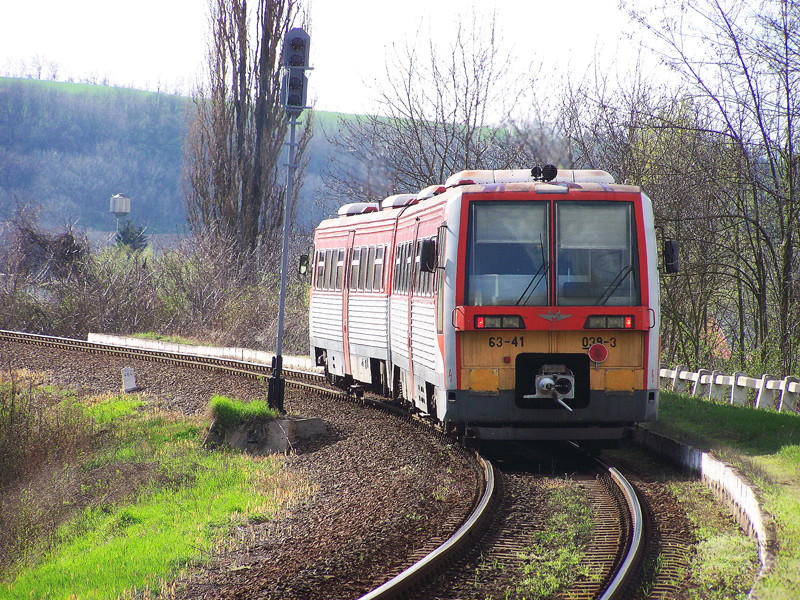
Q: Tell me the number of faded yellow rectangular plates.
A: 2